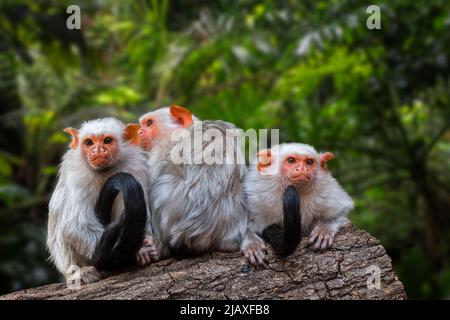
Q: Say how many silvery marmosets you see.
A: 3